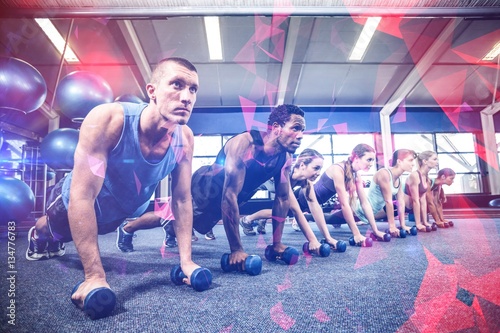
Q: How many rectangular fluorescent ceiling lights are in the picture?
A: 4